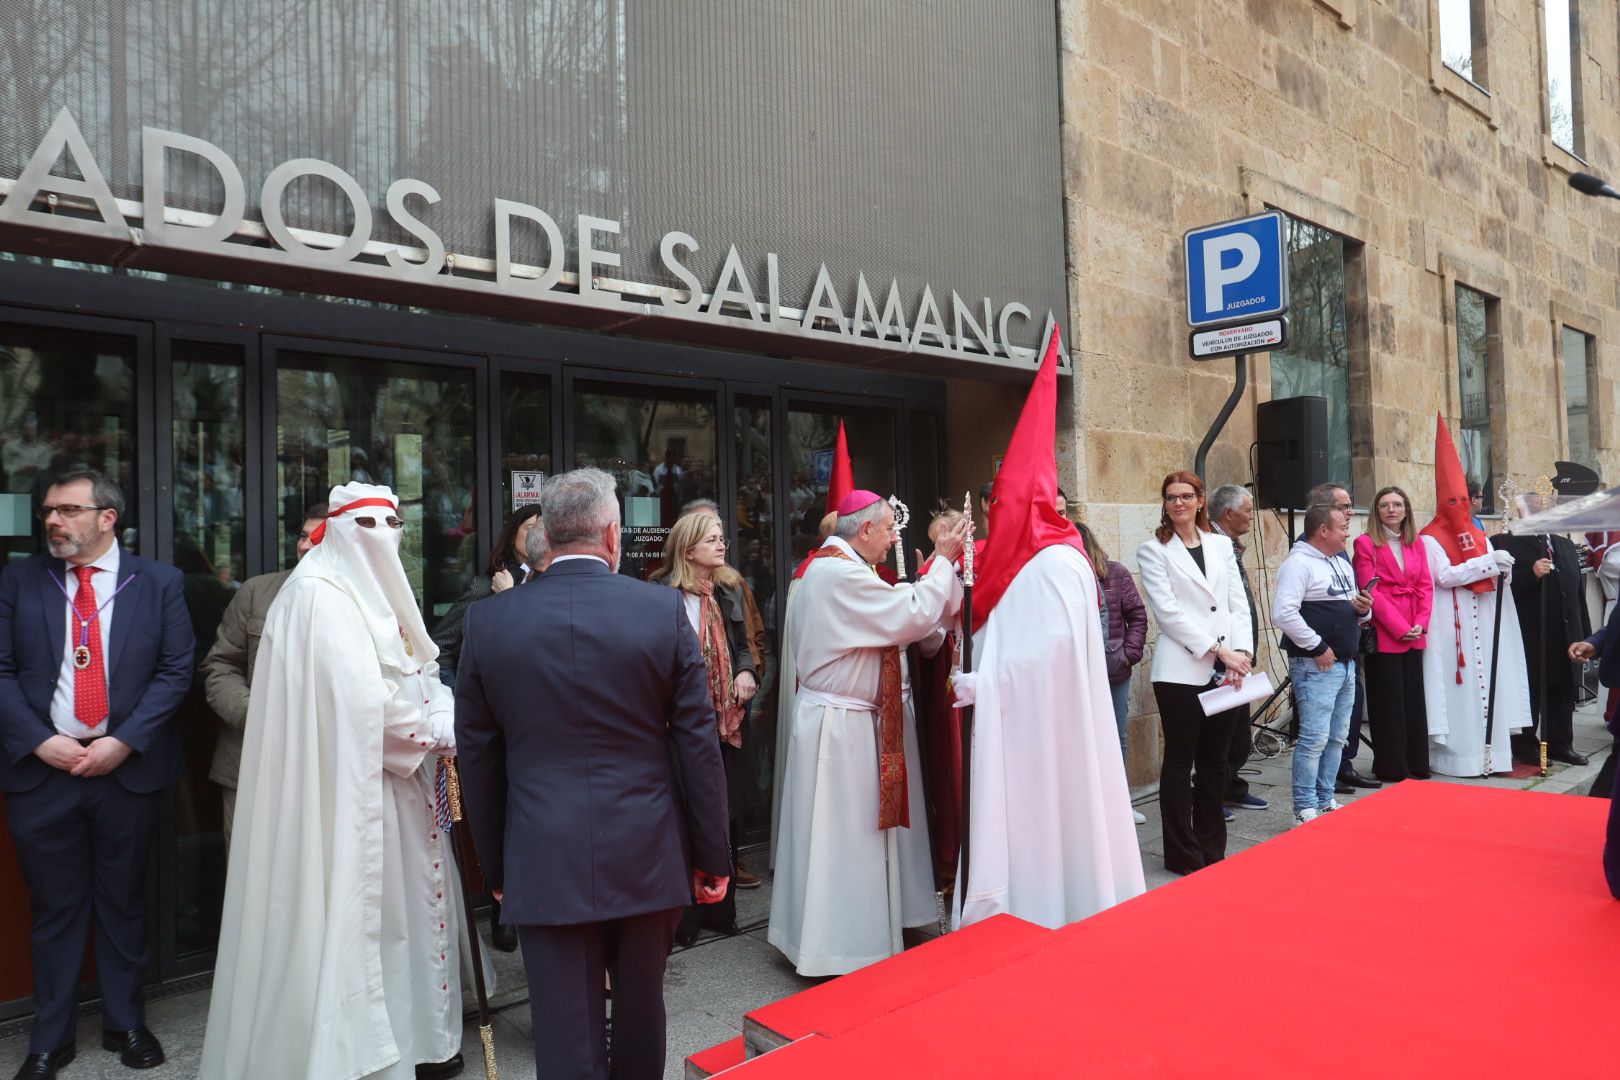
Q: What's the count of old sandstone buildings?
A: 1